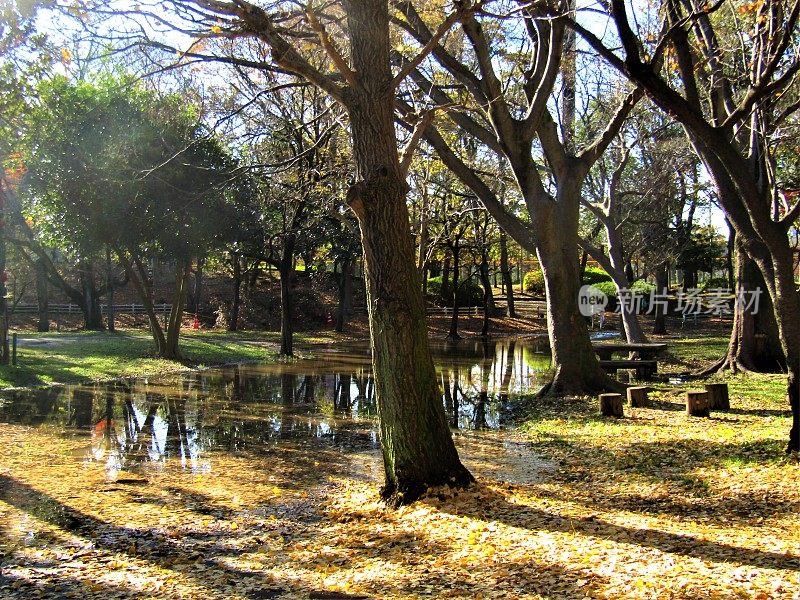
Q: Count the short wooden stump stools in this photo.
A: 4